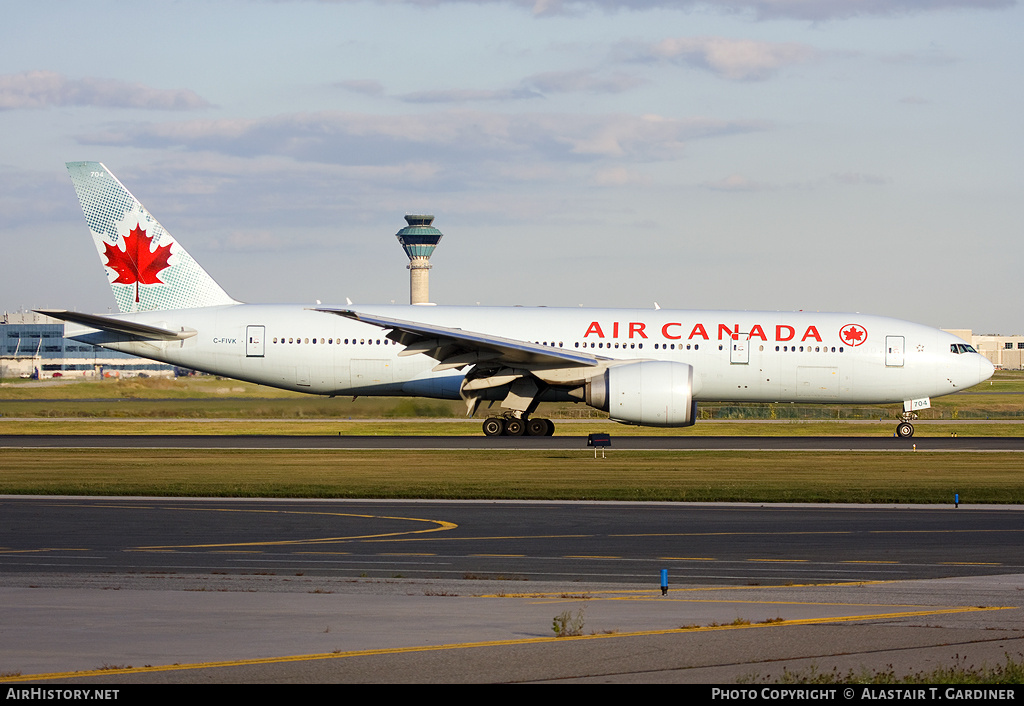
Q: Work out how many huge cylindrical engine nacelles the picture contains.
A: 1